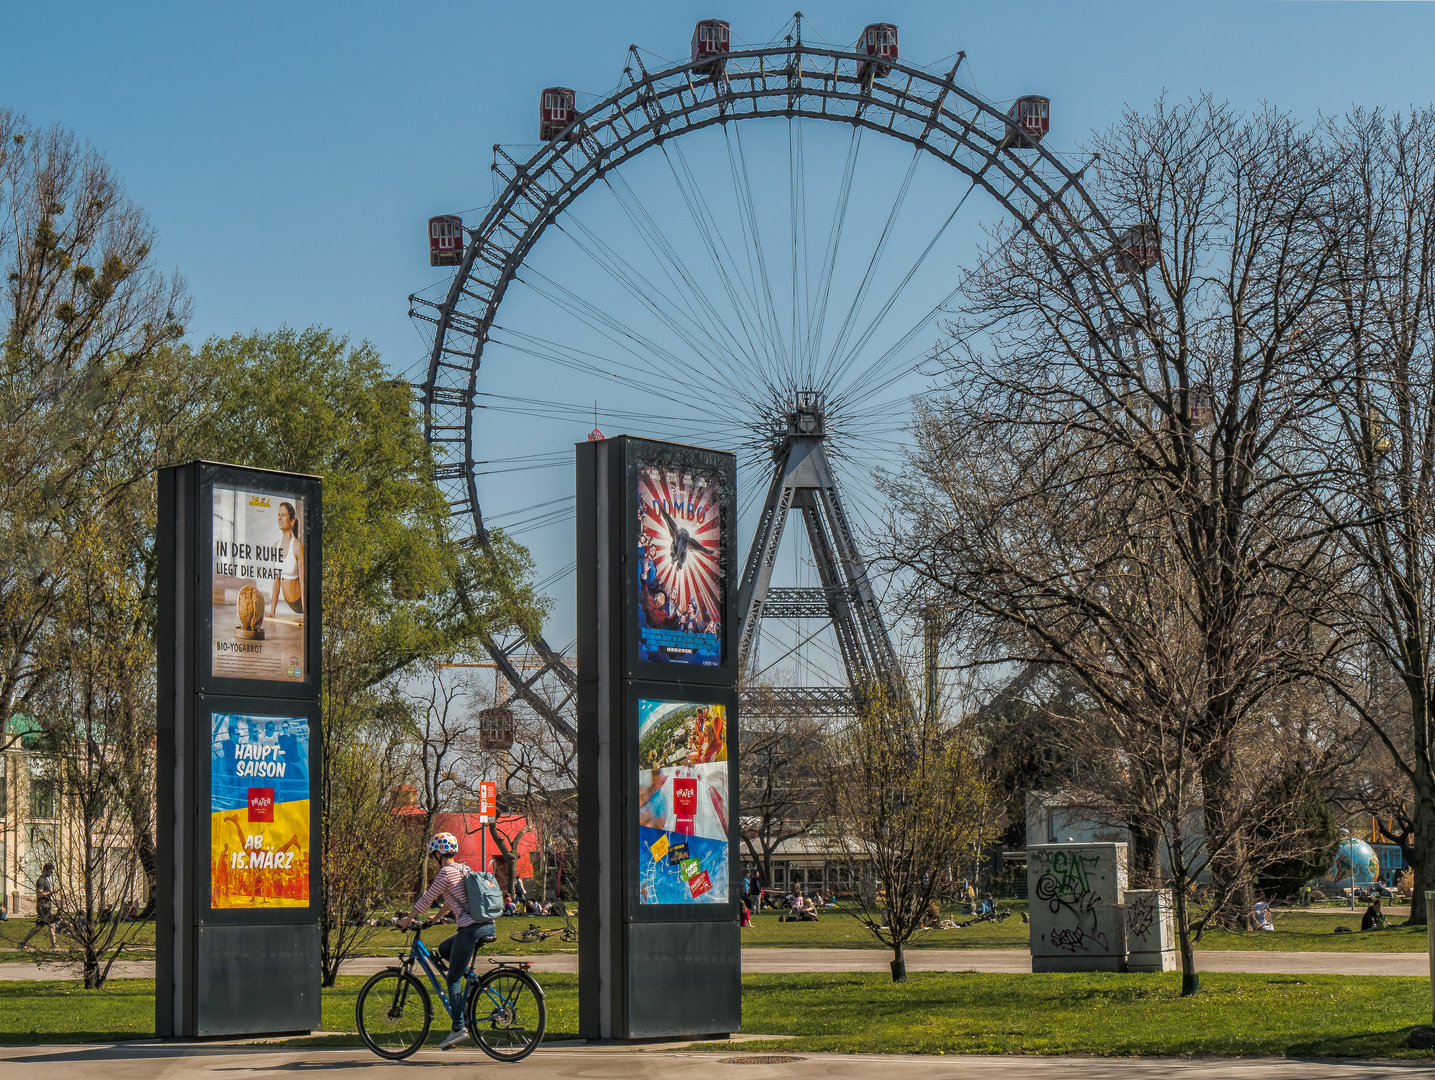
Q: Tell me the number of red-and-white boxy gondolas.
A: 8